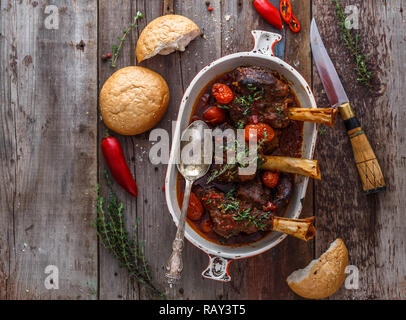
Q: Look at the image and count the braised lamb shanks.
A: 3